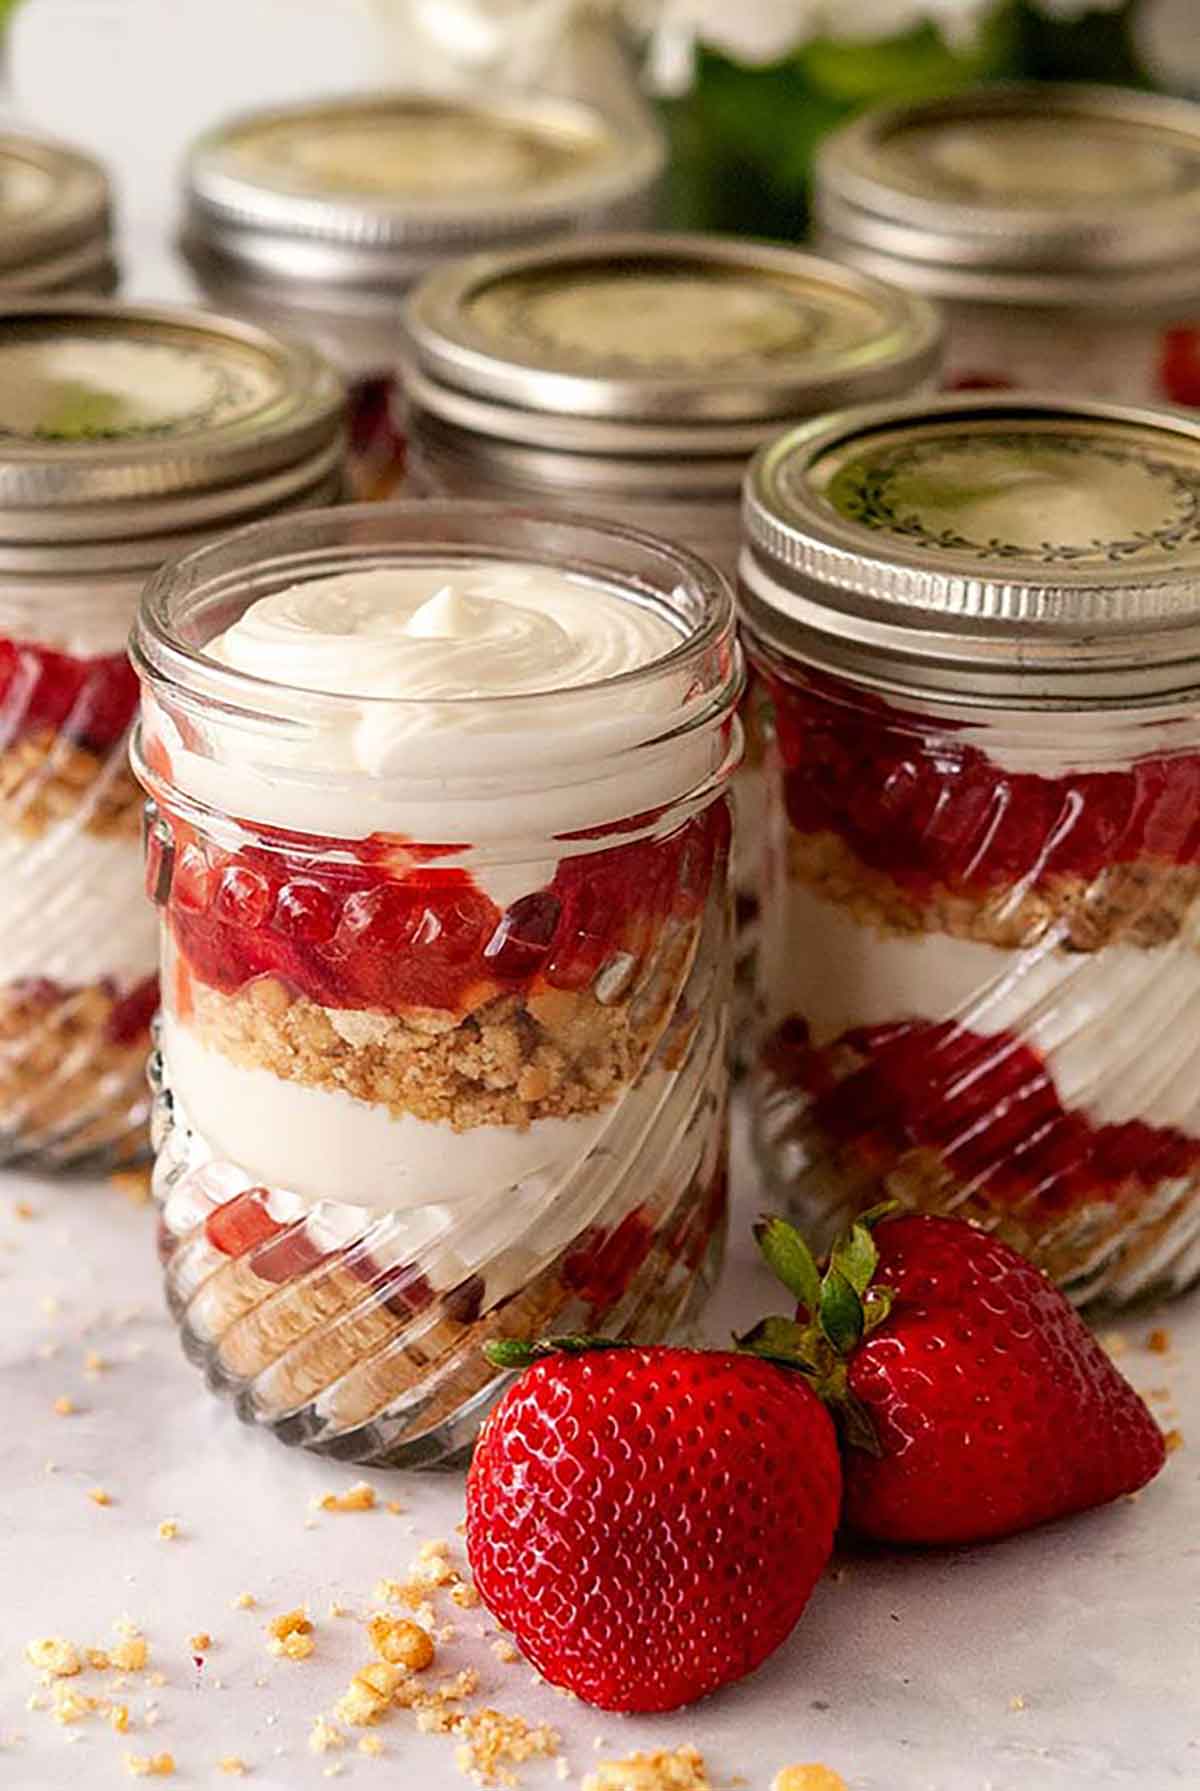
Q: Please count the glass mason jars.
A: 7